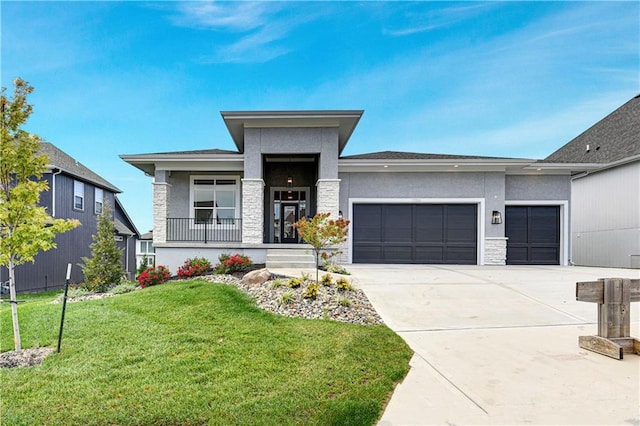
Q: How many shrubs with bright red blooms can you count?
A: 3